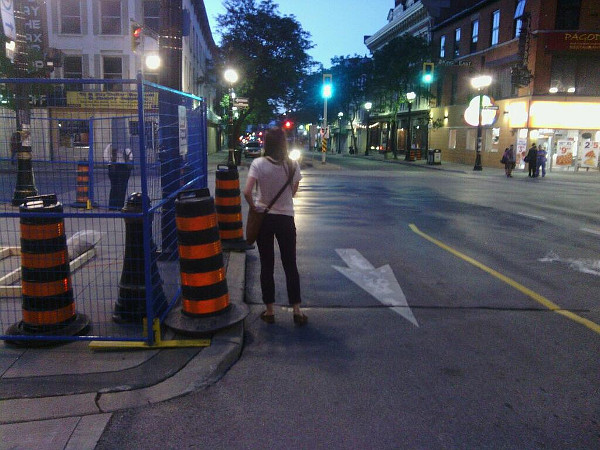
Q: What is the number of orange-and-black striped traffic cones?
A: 4